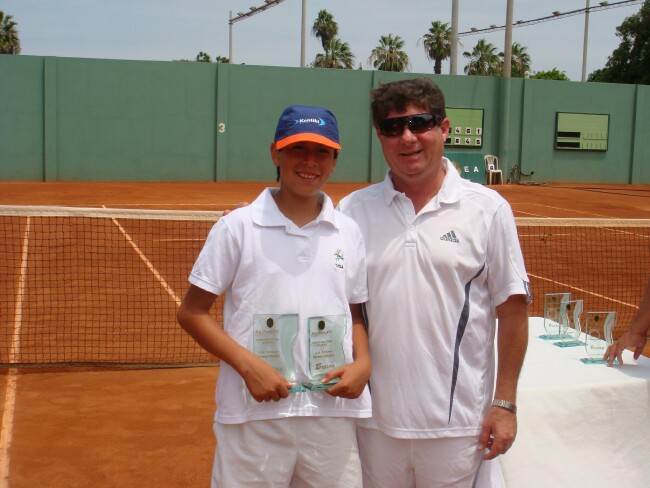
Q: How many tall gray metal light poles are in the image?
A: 5